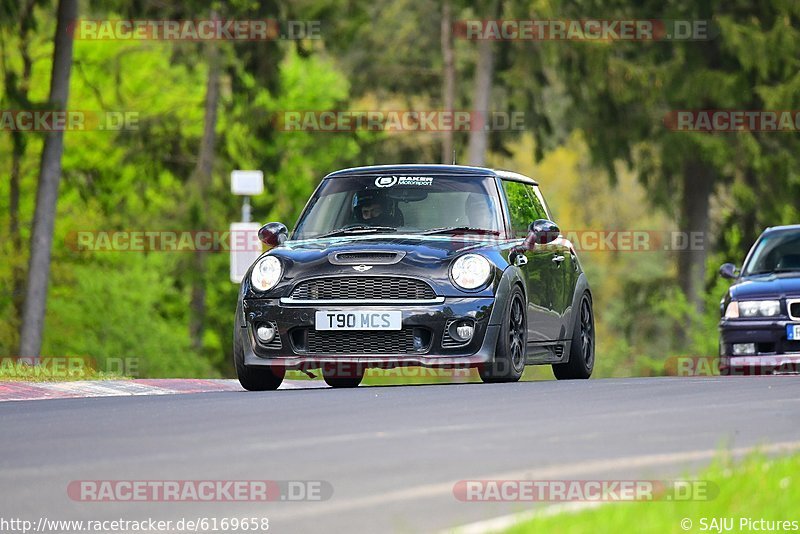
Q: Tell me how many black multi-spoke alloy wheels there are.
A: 2